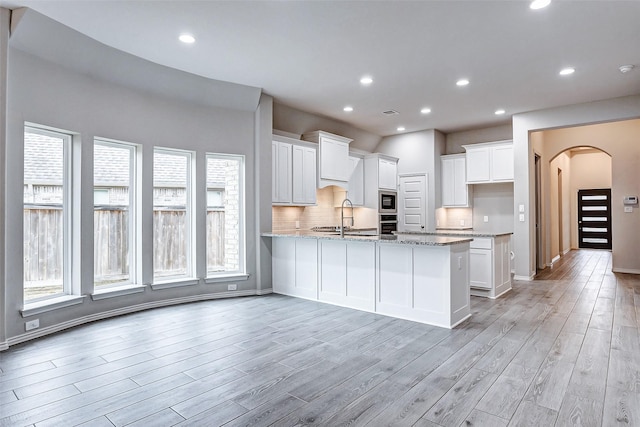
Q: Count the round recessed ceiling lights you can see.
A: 9